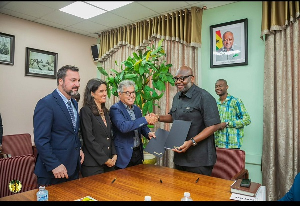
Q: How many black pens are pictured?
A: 3